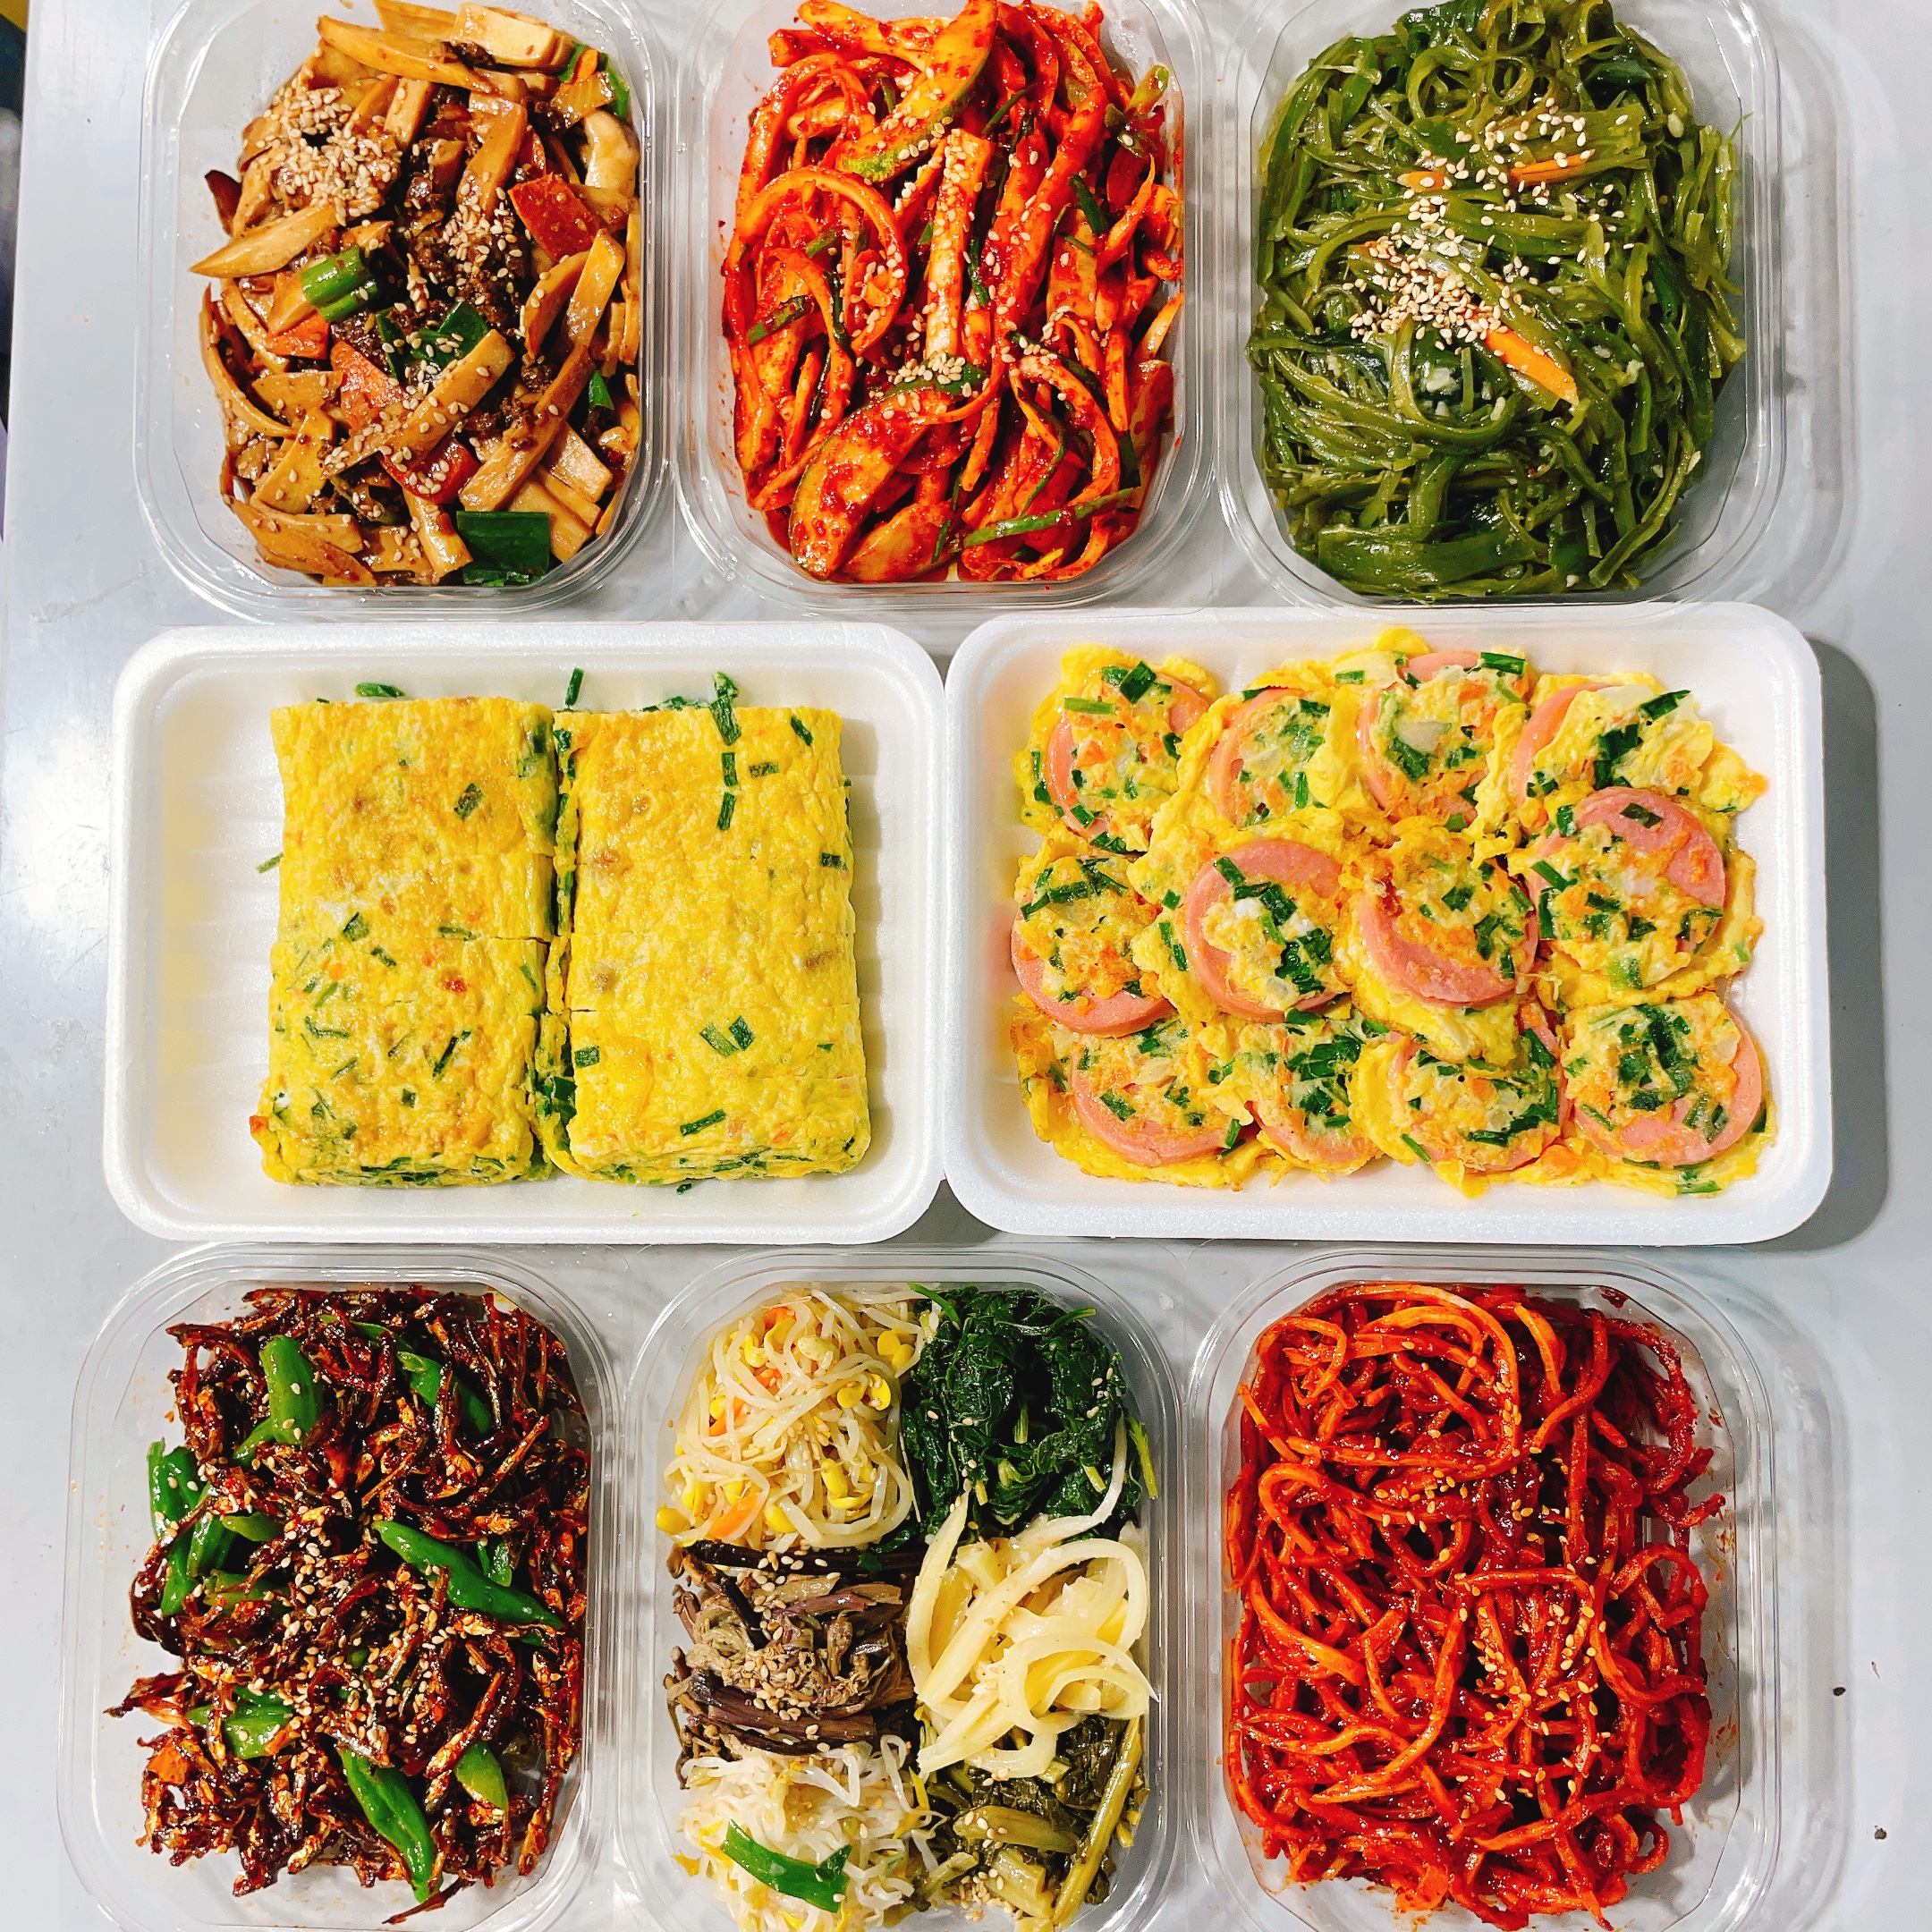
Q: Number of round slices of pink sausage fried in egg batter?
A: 12